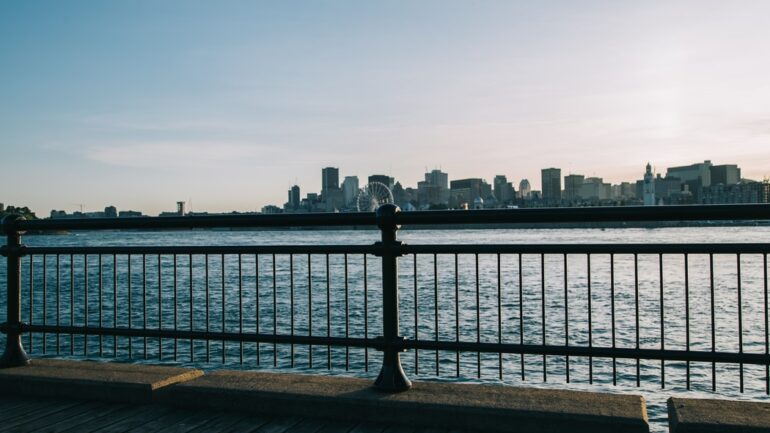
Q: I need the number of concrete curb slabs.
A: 3